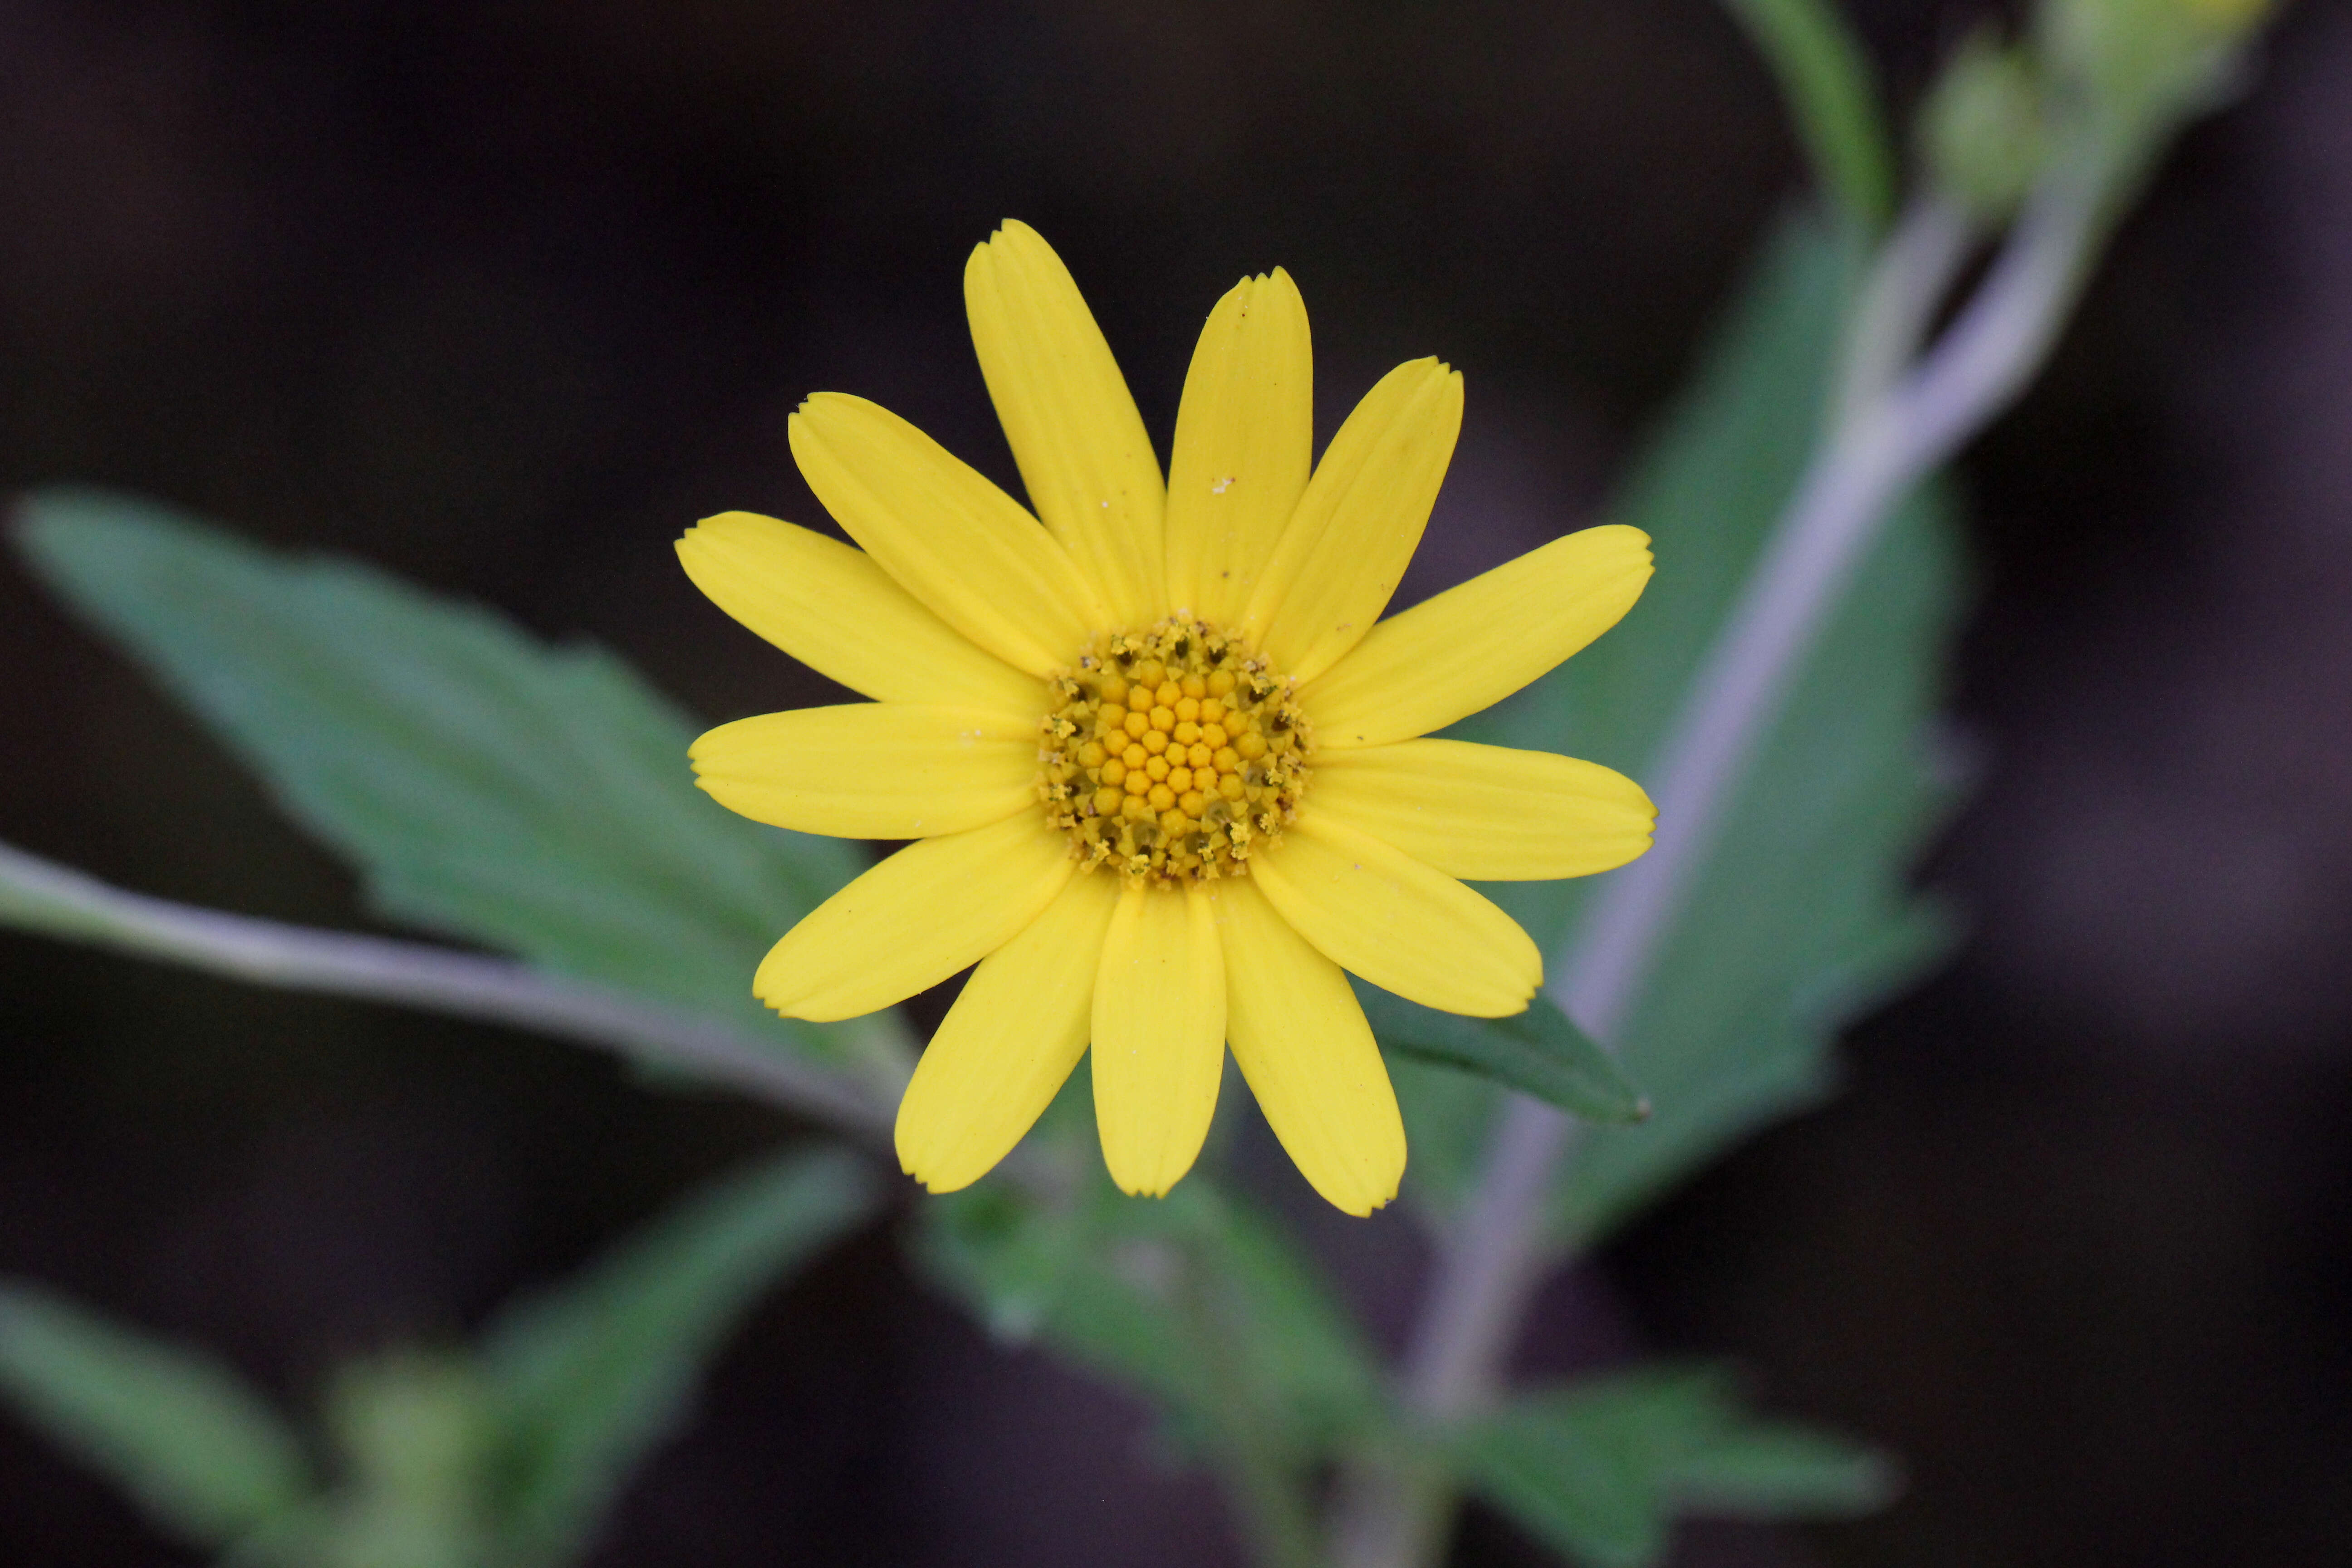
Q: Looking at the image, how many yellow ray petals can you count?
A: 13